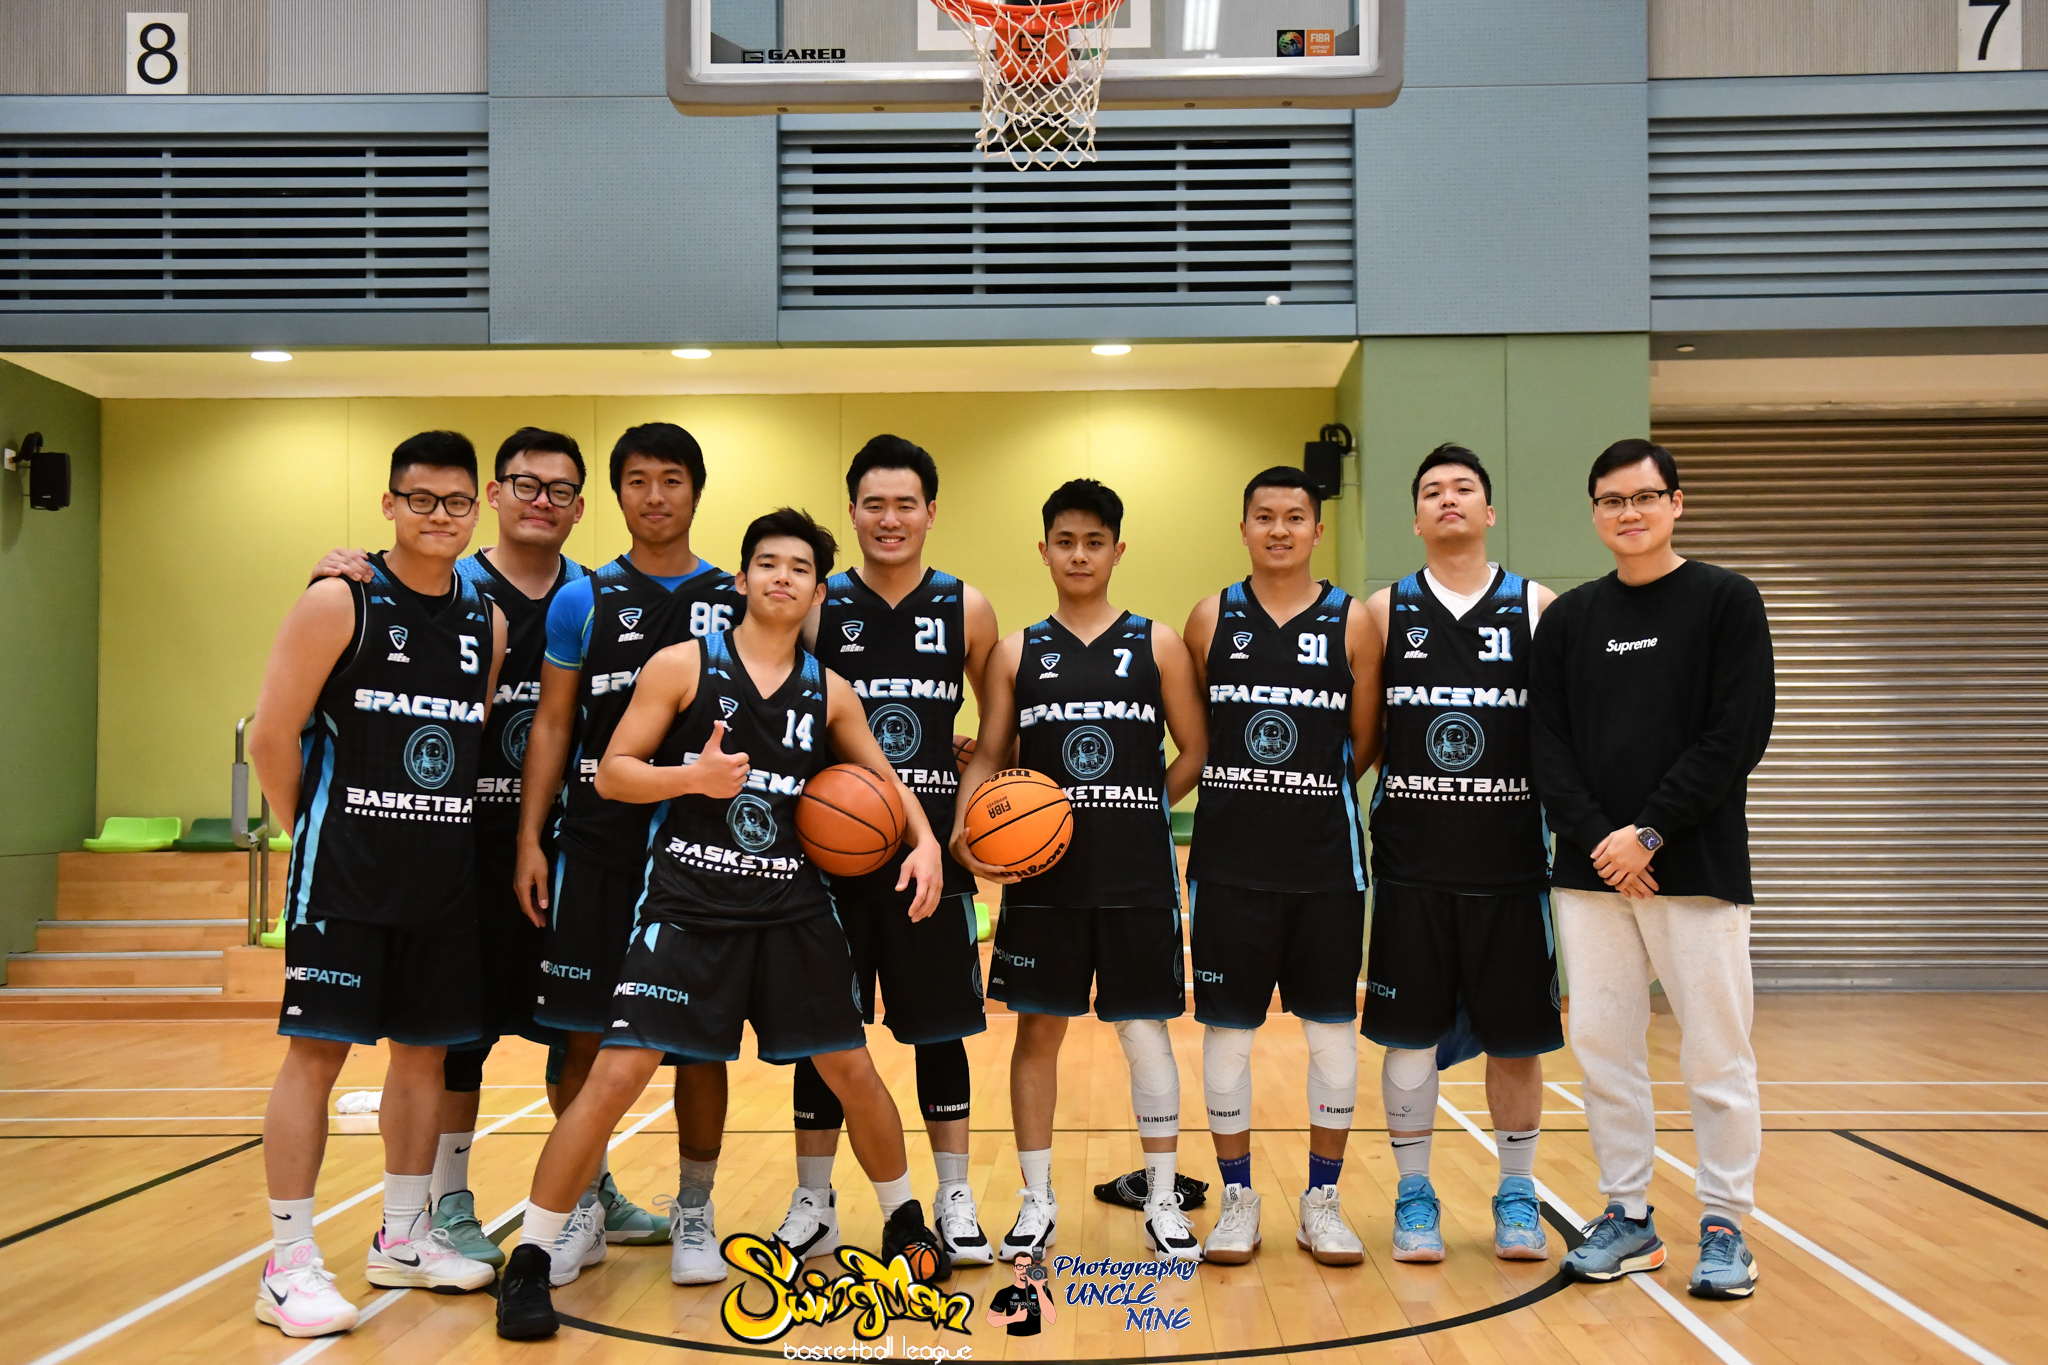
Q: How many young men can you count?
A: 9